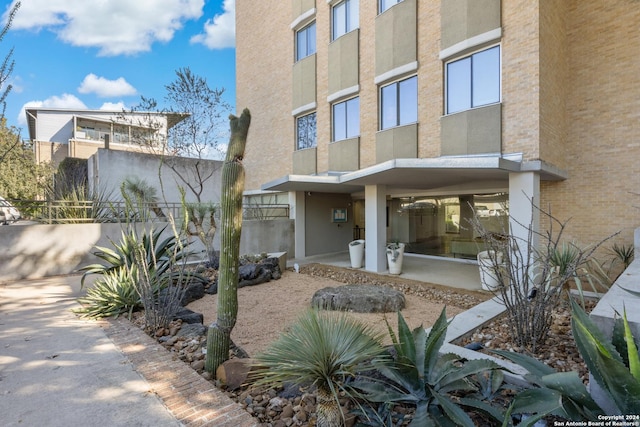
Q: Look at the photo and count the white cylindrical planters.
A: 3